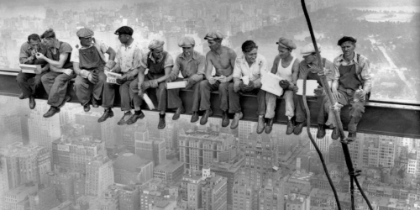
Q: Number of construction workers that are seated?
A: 11